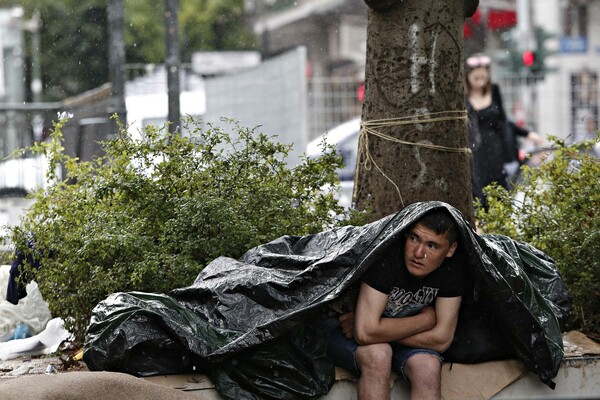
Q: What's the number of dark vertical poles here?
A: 2